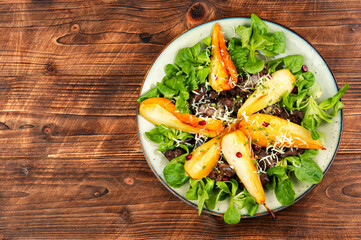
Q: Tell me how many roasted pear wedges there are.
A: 6